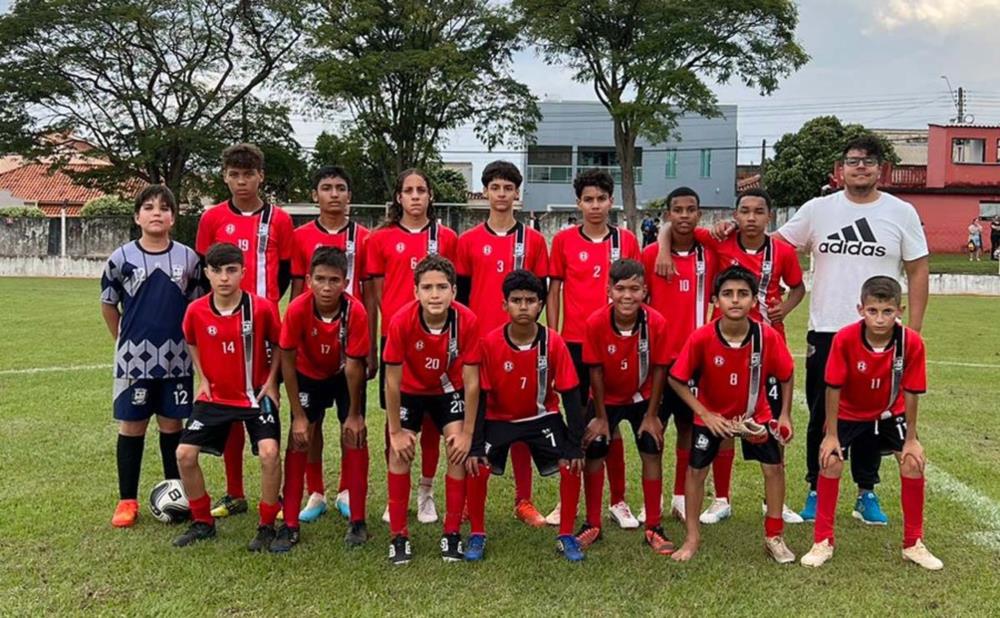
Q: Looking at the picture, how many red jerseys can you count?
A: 14